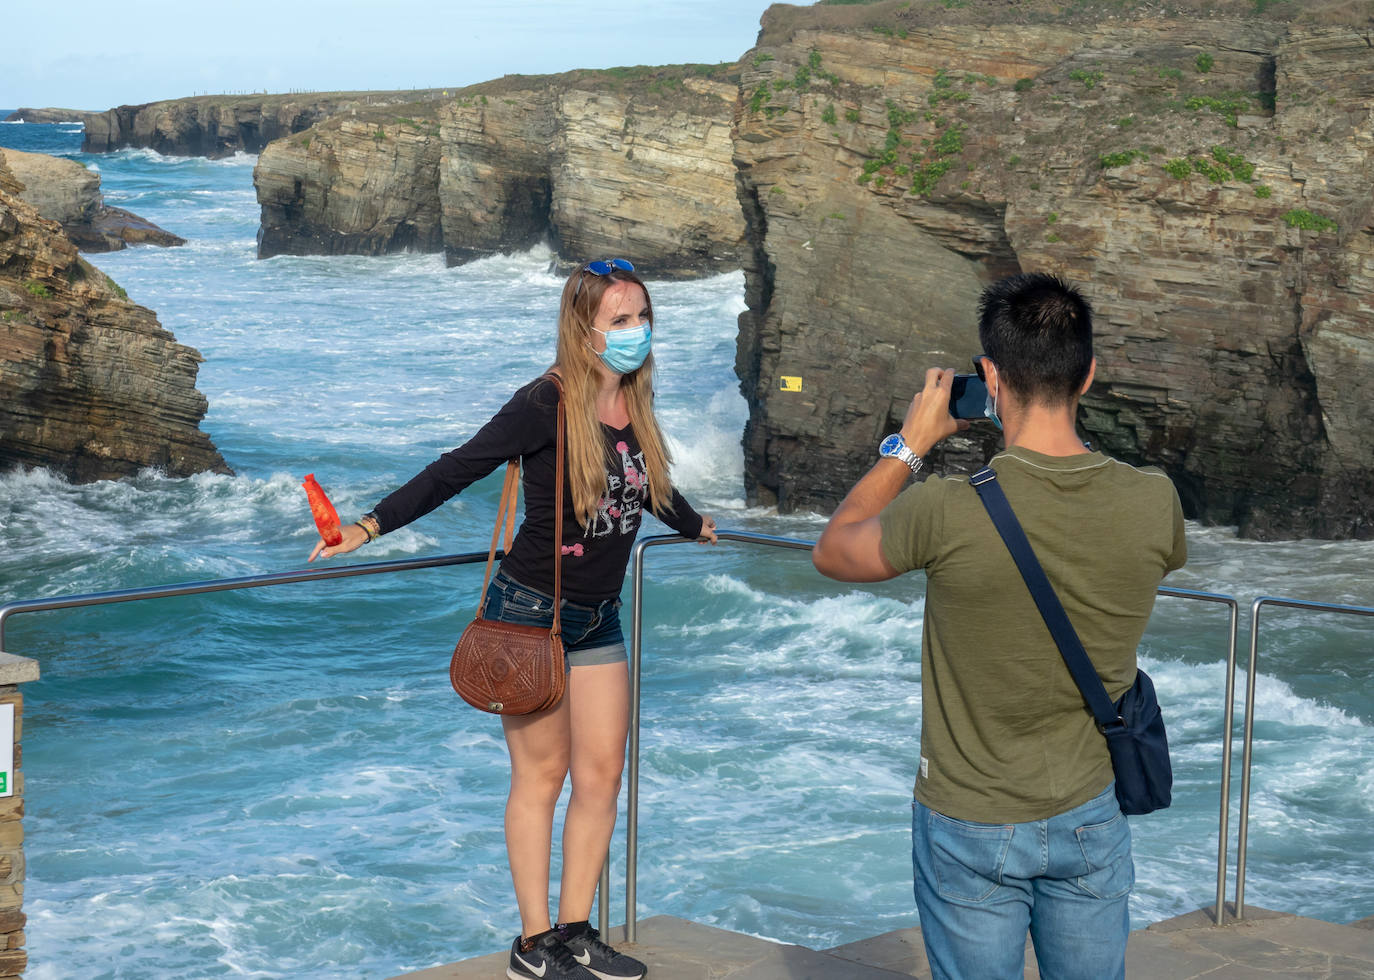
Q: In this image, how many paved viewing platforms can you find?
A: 1